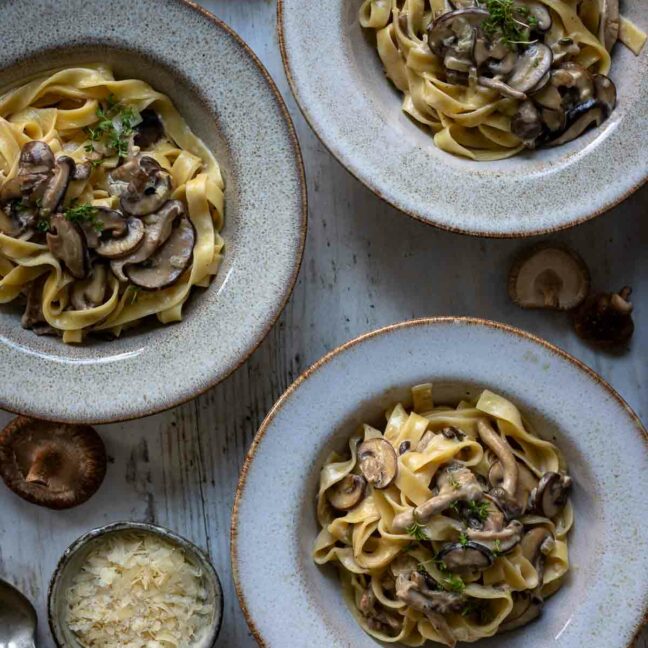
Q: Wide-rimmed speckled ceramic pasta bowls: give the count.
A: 3